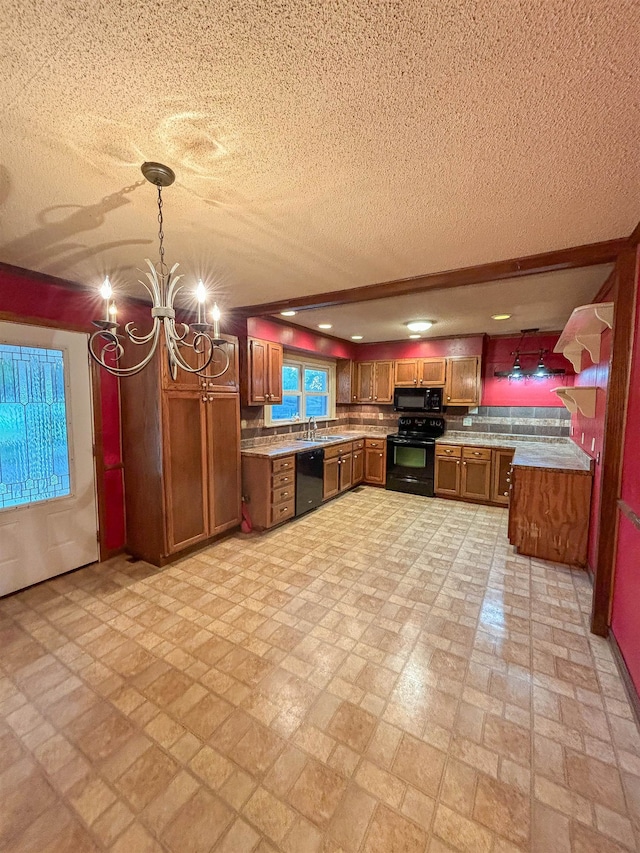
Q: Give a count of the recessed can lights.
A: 5